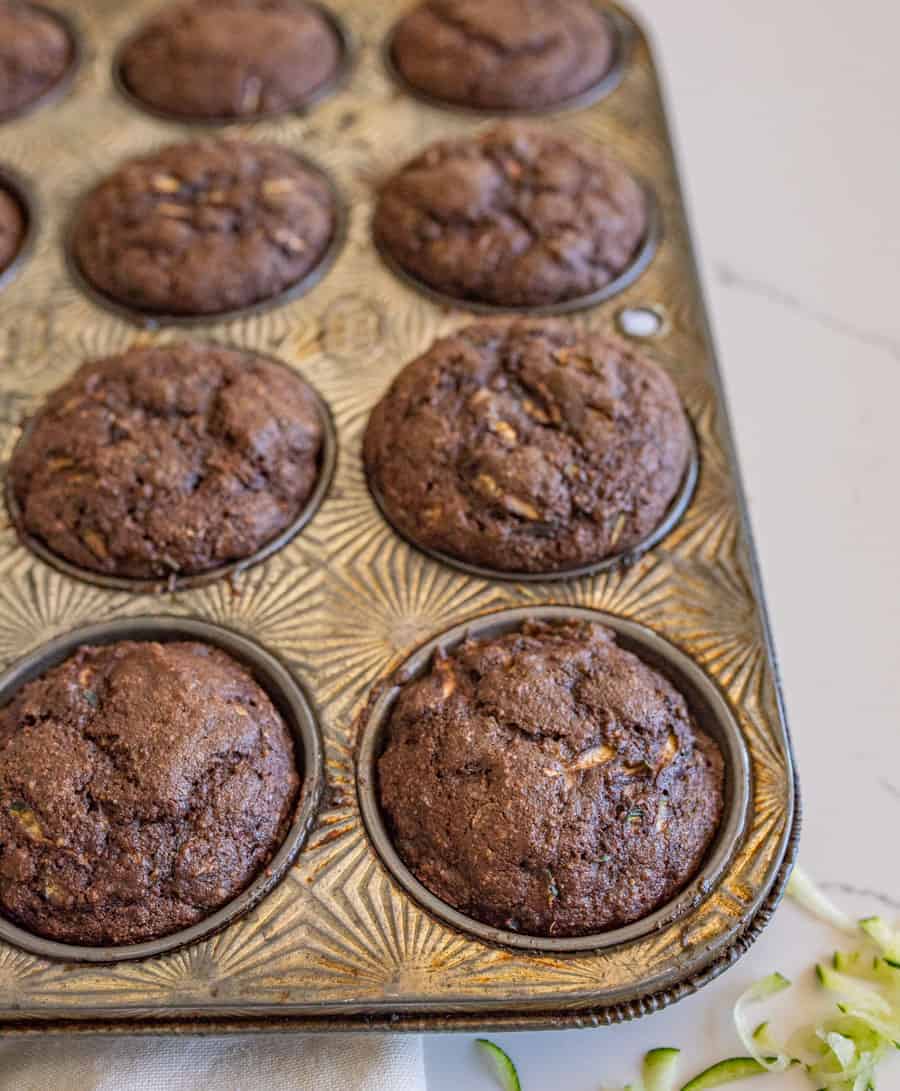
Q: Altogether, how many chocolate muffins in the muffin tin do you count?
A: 10